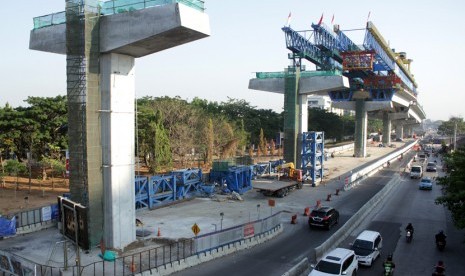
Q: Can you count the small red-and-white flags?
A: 4